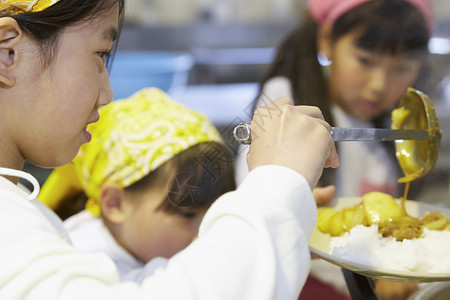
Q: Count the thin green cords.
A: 0